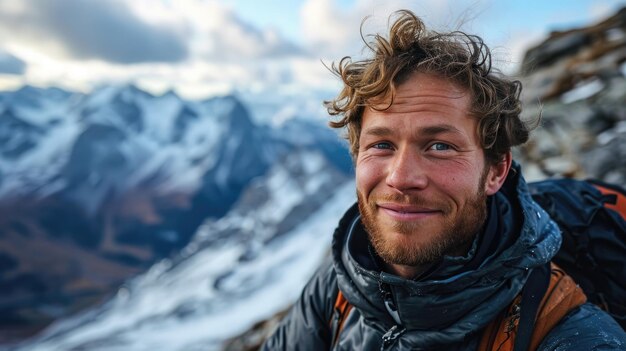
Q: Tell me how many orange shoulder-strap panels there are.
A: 2